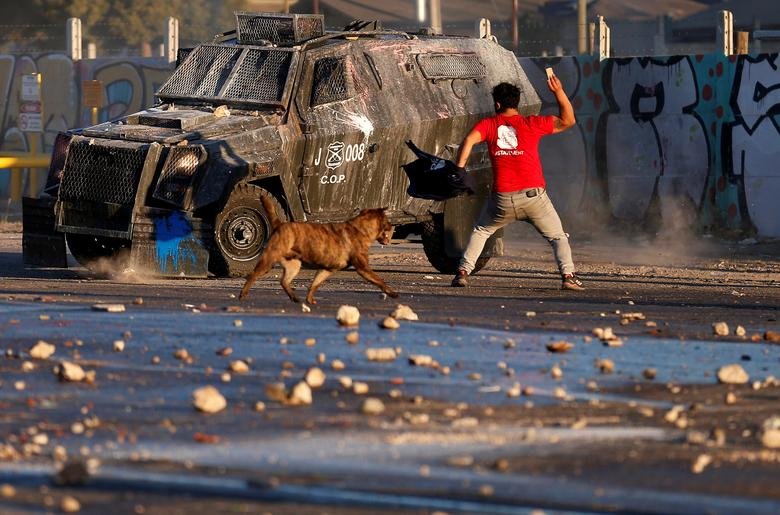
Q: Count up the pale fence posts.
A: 5